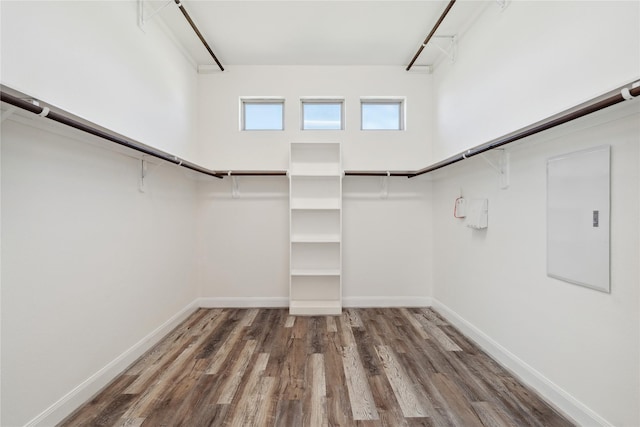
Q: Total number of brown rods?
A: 6